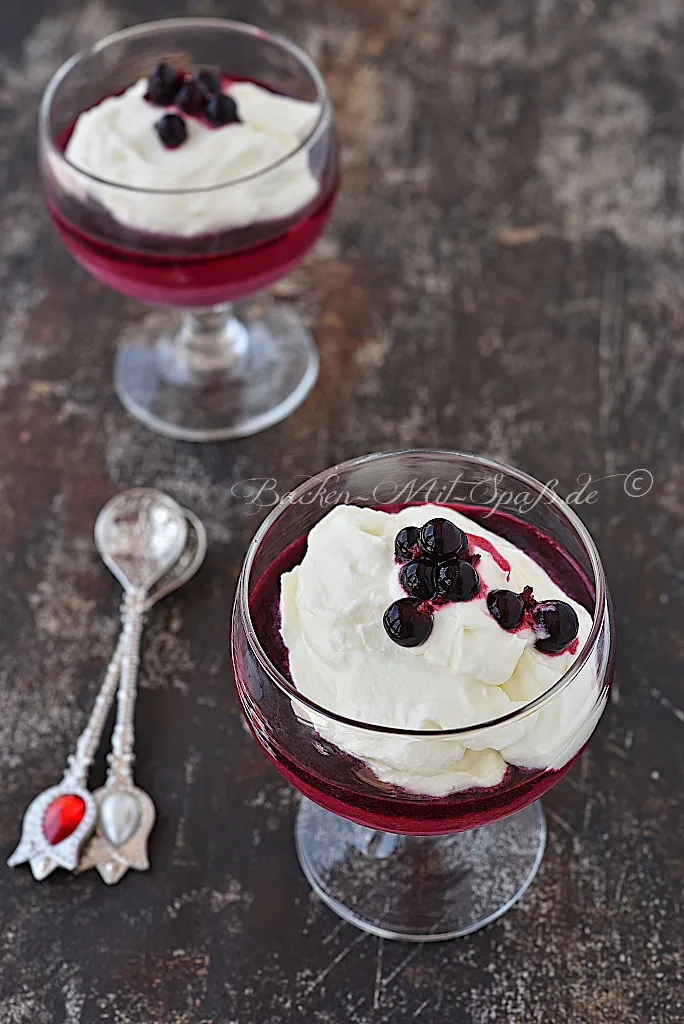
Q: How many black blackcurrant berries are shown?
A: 12